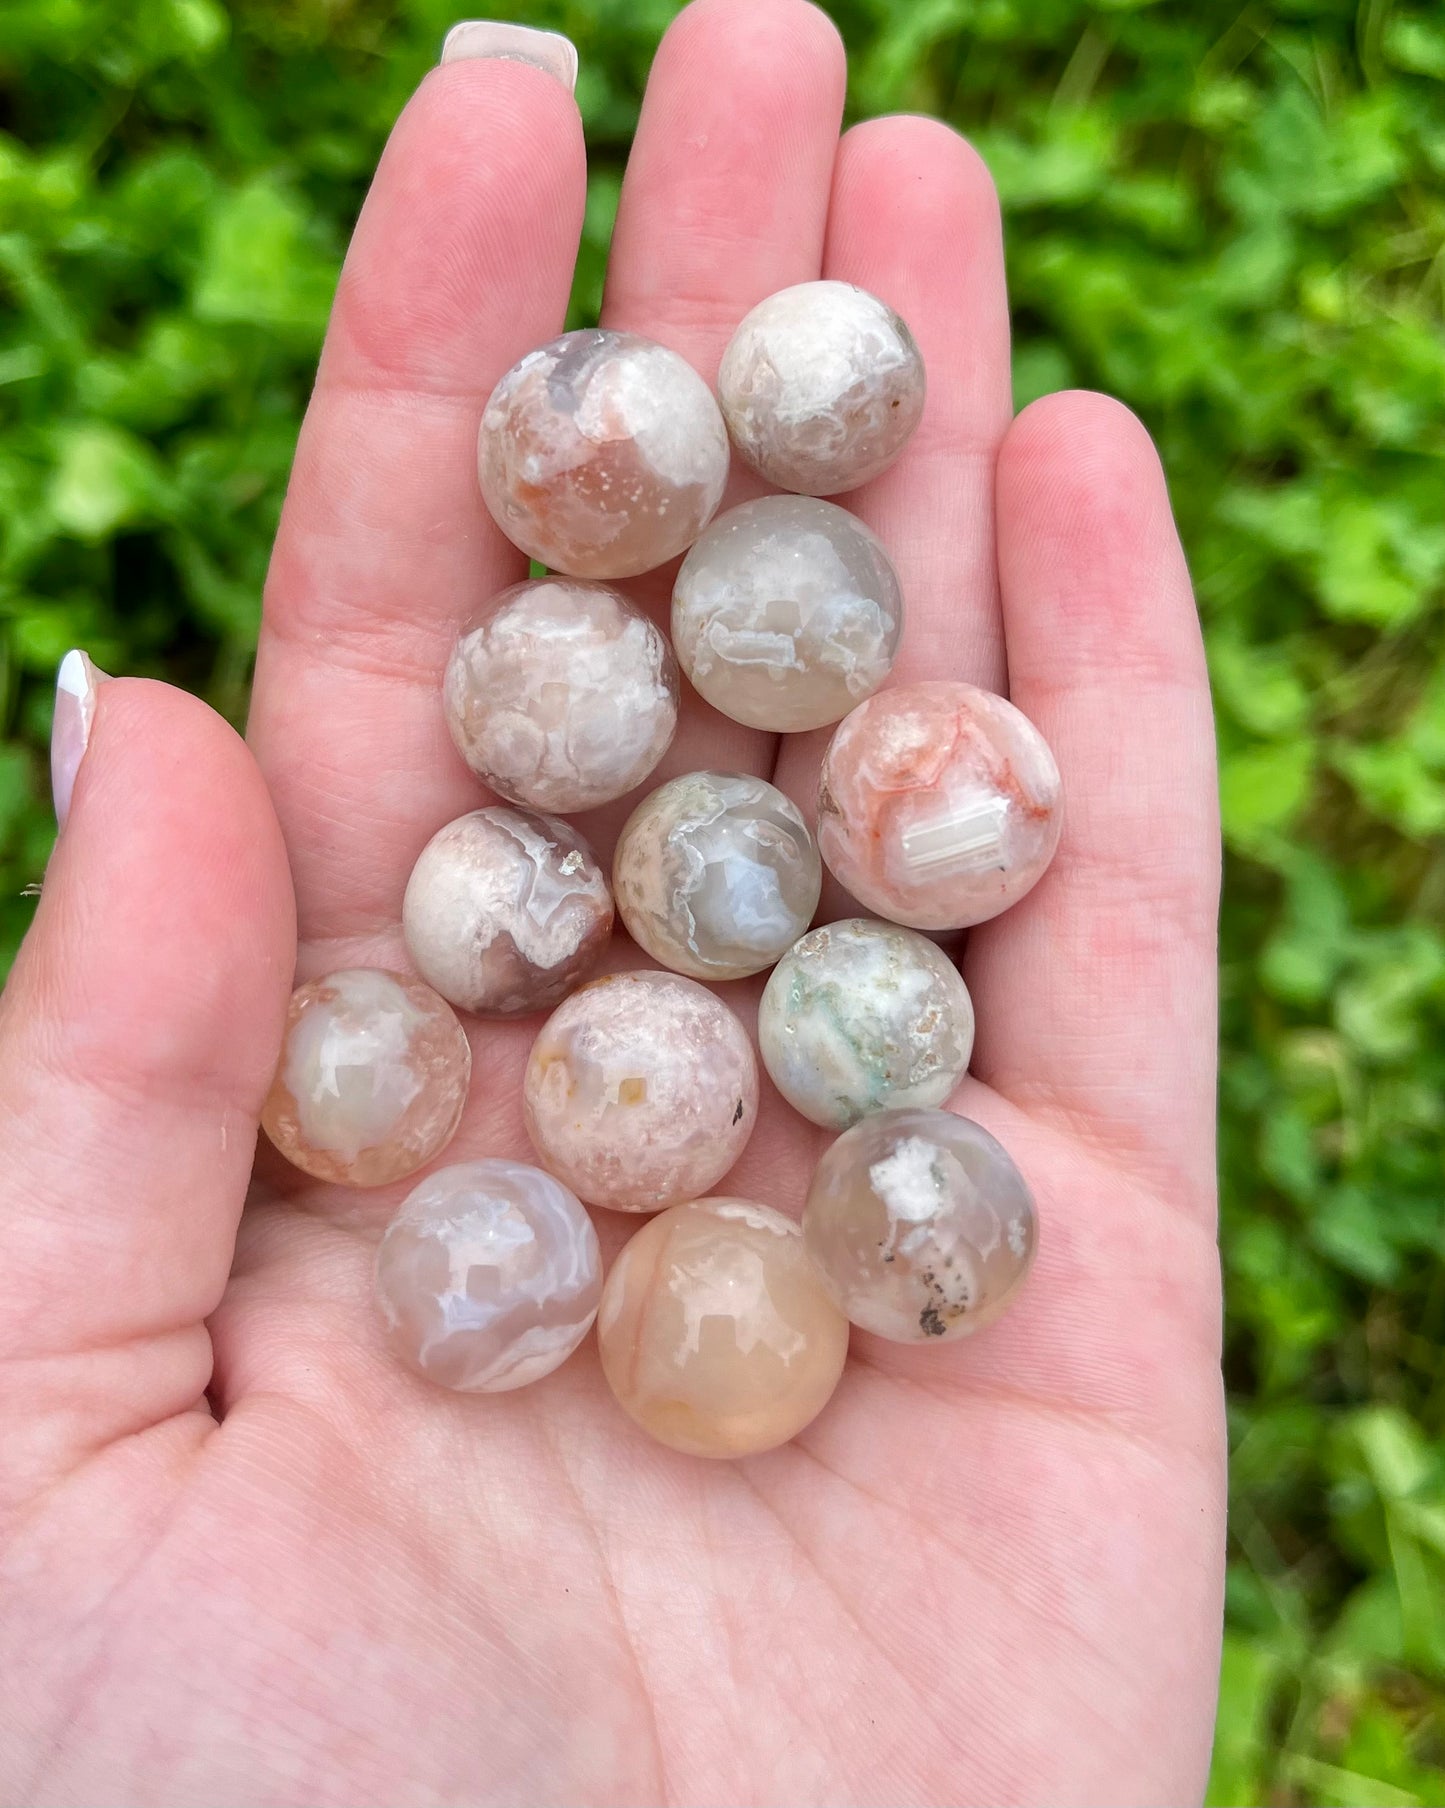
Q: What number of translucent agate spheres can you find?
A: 13